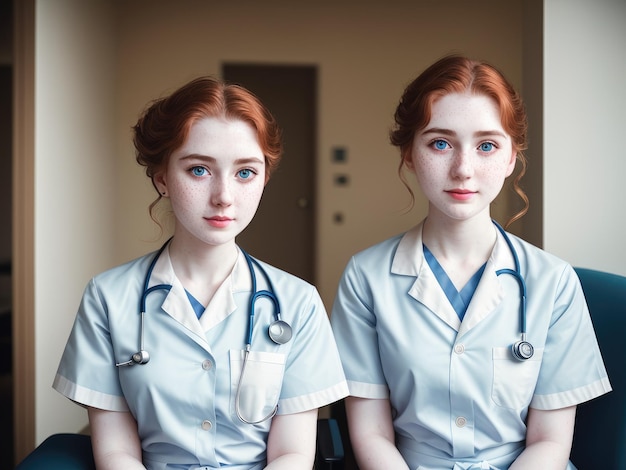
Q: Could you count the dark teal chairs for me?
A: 2